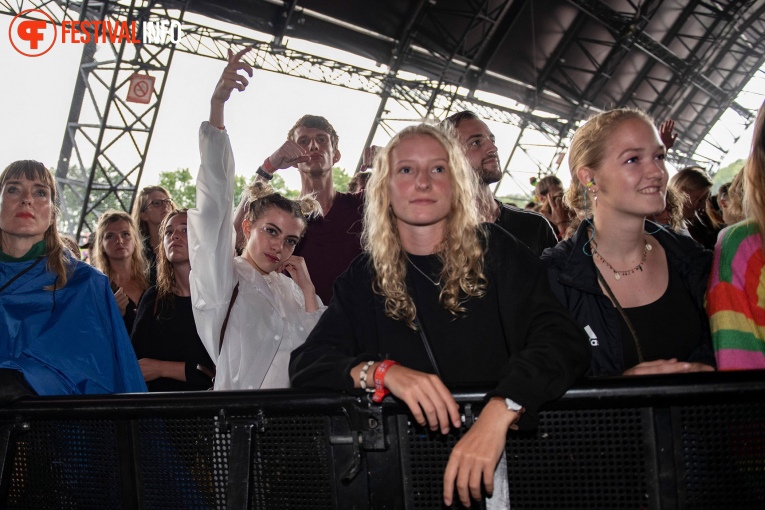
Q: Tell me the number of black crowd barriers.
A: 2